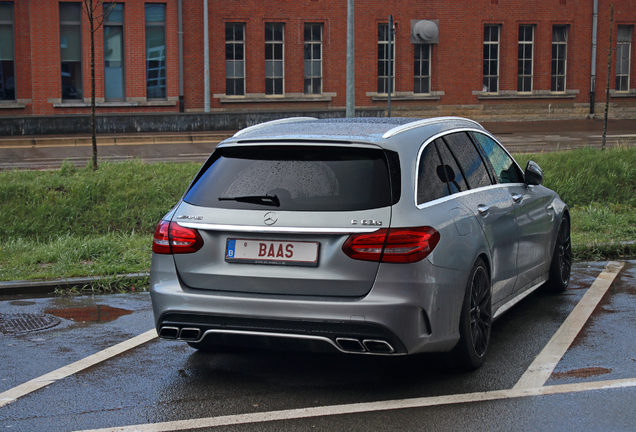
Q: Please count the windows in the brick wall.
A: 13